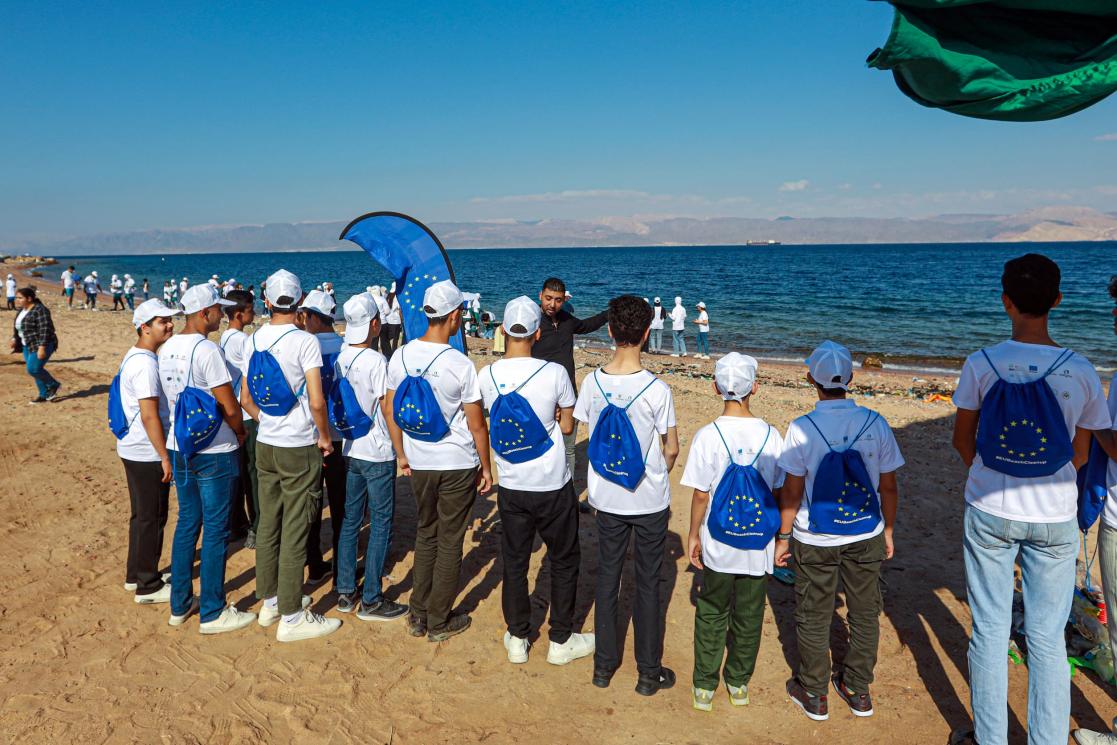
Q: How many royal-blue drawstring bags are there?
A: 12